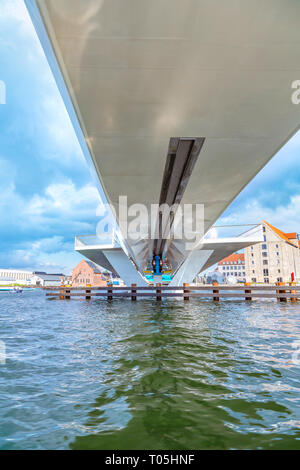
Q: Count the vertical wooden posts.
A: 11